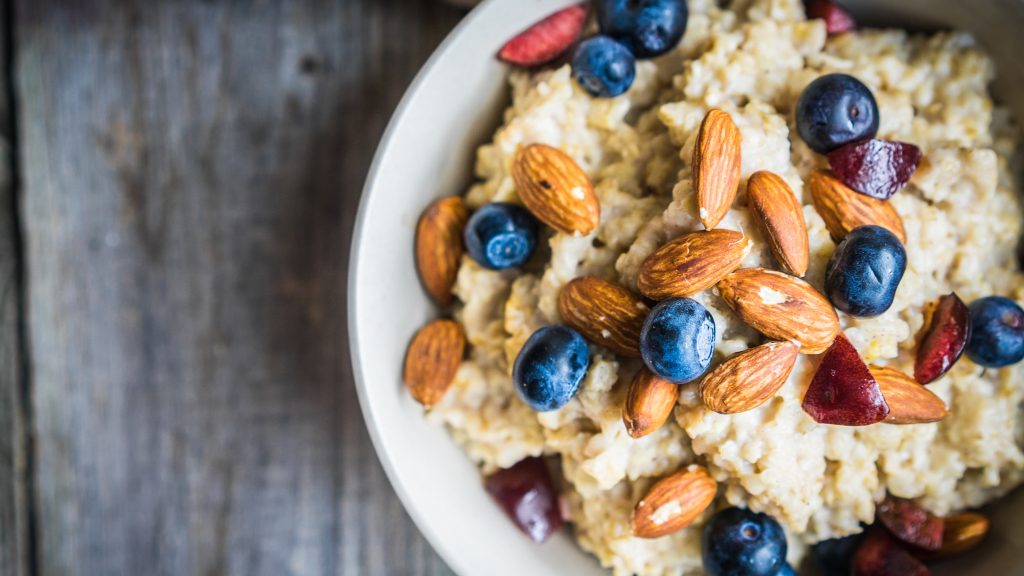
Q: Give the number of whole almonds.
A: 14